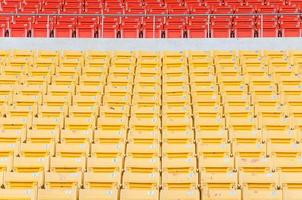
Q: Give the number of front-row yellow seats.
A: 8